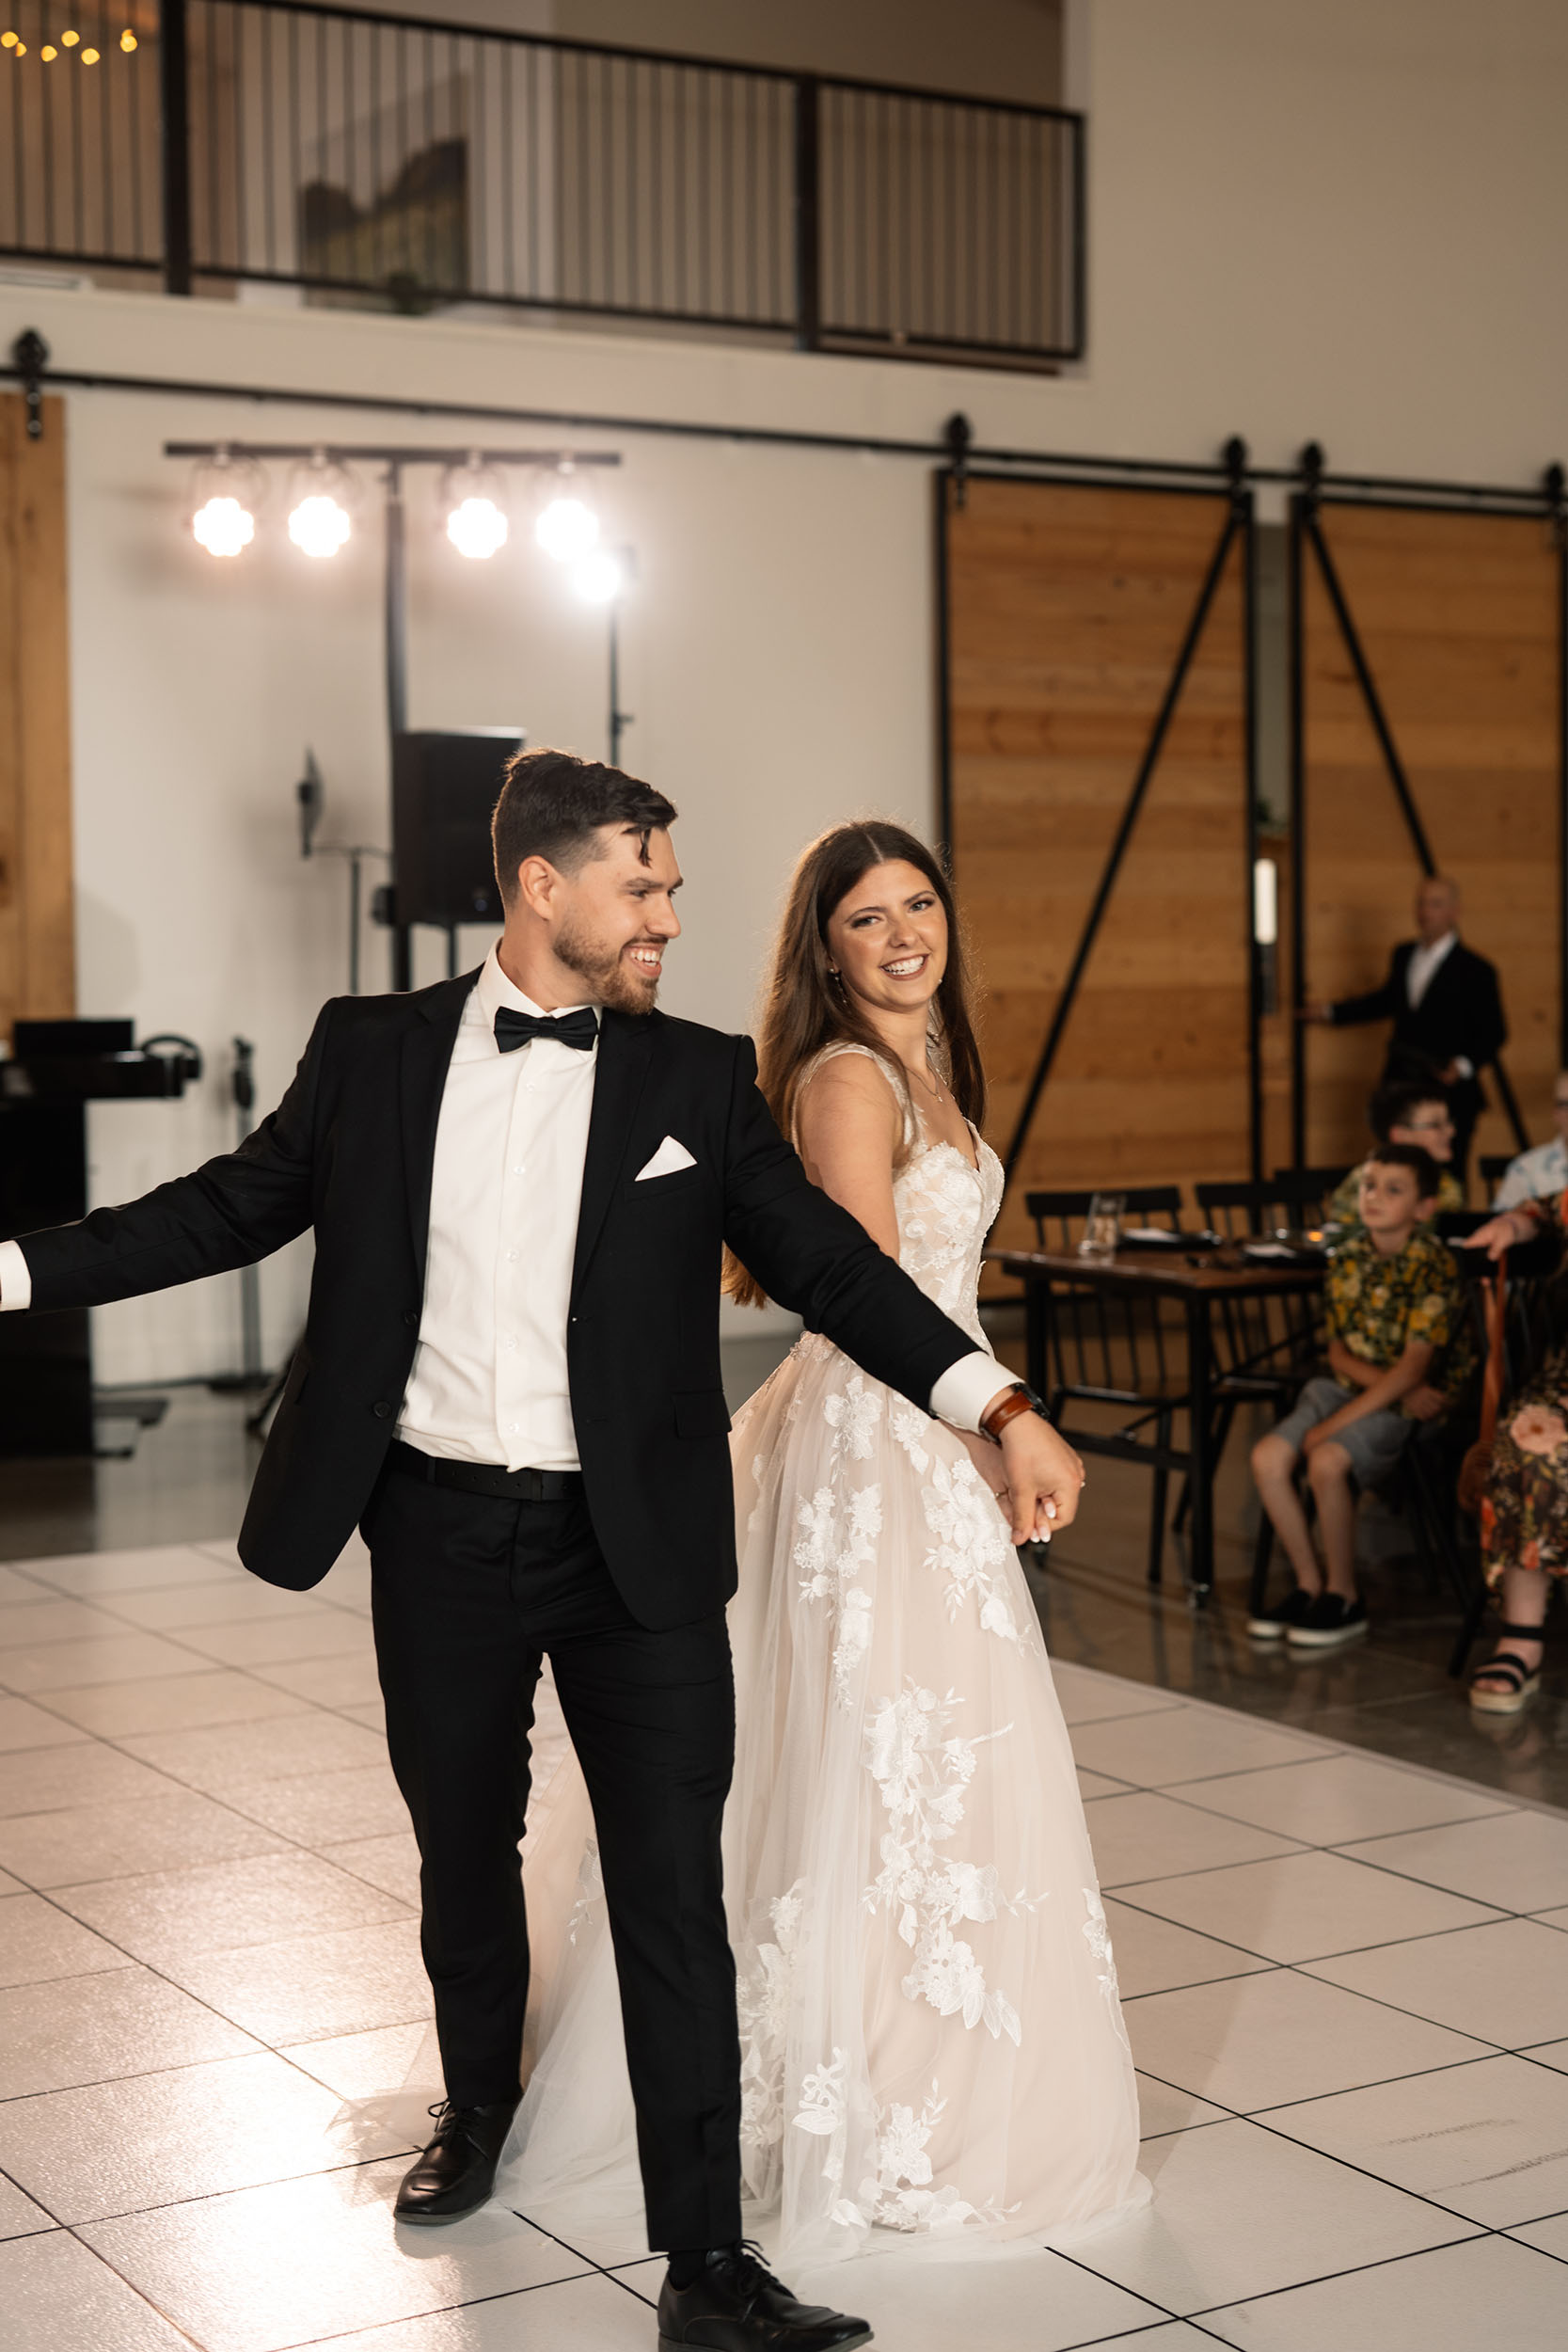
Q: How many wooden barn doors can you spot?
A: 3